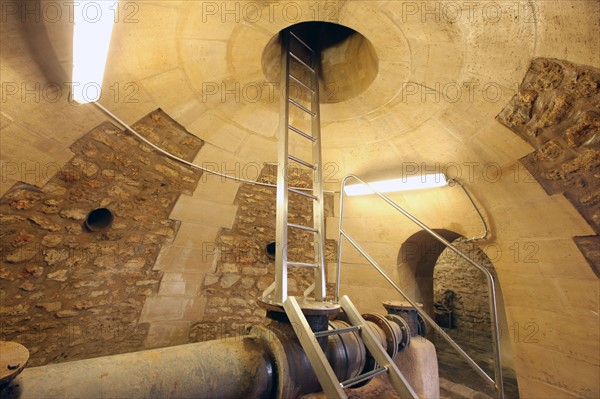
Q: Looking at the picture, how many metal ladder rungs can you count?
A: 11